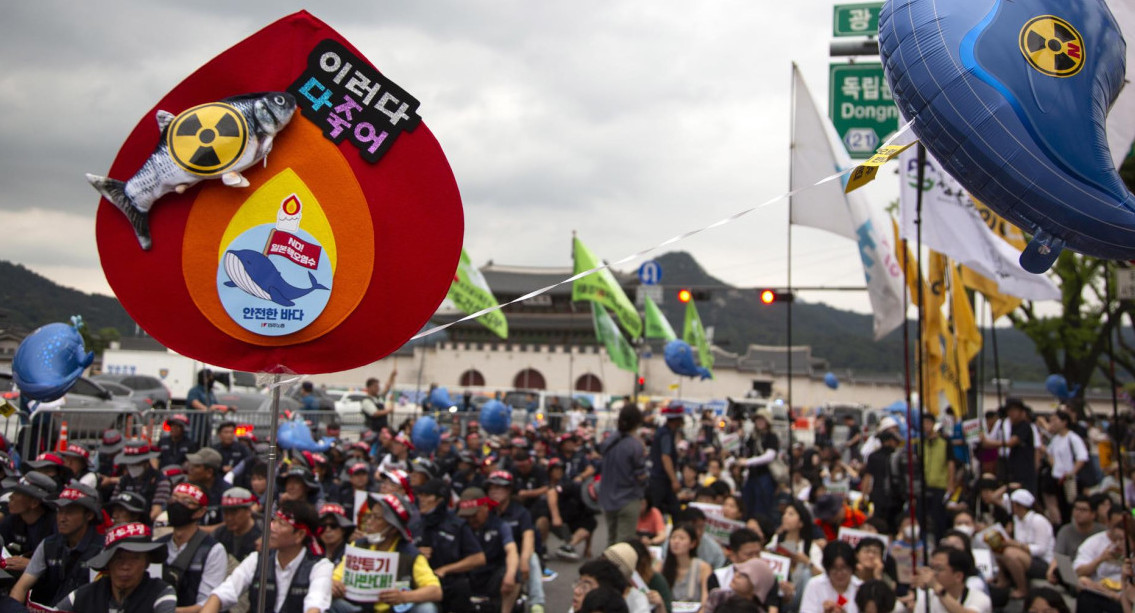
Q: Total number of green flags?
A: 5